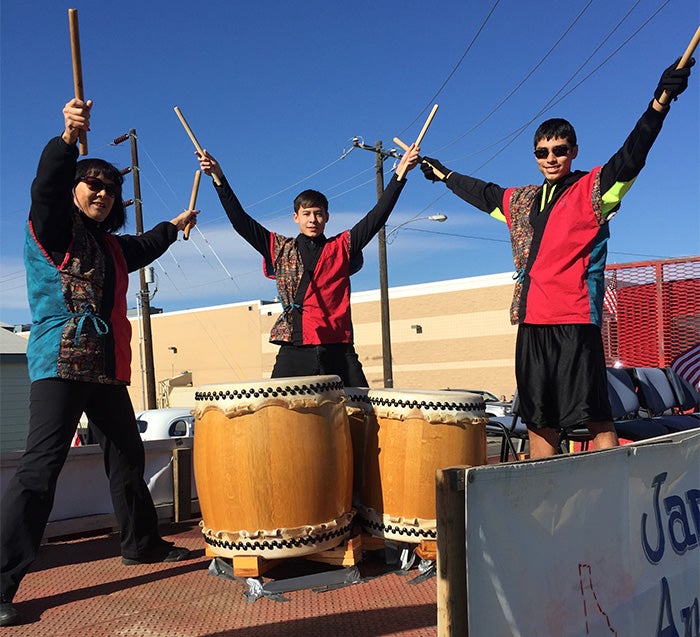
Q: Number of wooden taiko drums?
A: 3